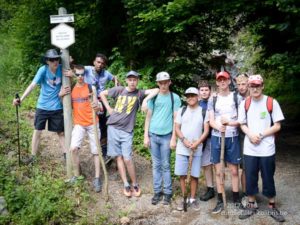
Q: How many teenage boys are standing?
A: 10